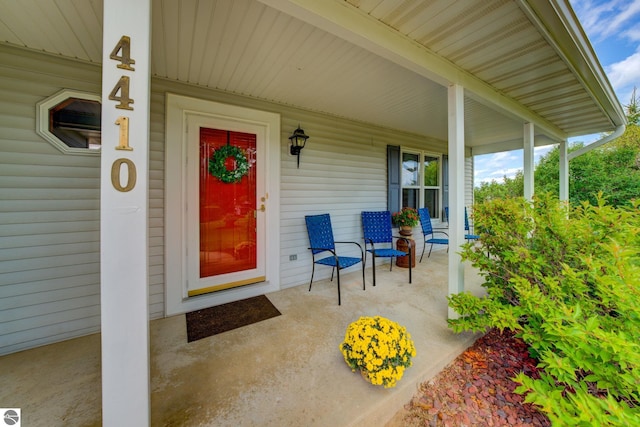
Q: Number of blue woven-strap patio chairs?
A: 4